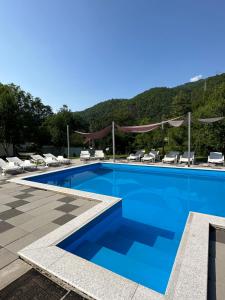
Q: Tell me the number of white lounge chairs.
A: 11